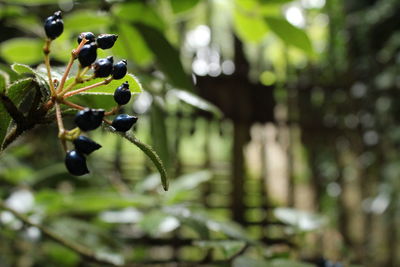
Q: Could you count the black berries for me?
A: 11